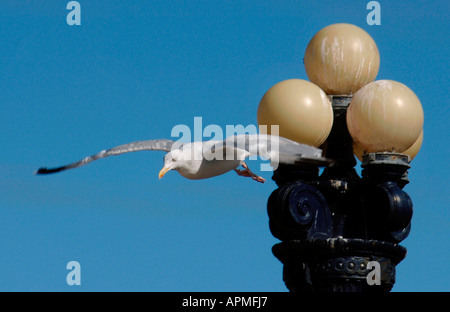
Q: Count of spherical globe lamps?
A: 4